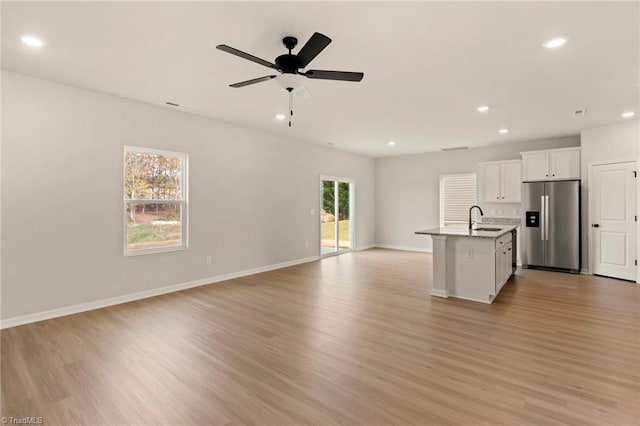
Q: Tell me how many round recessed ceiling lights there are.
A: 7